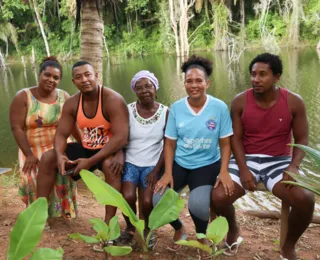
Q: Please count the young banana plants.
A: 4